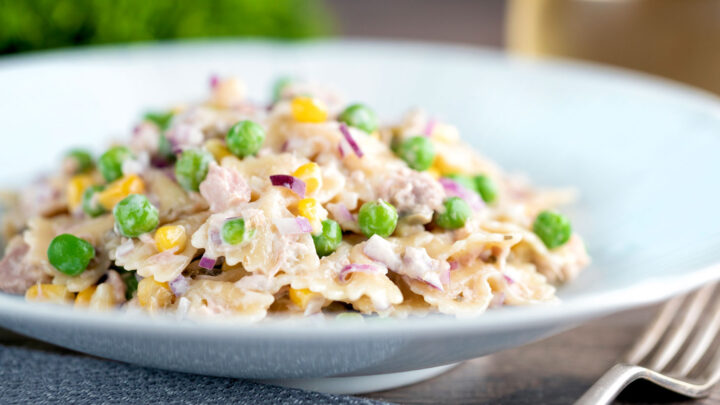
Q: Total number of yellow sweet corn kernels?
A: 12